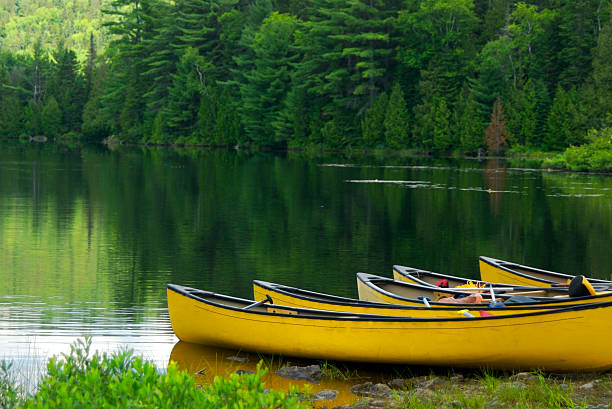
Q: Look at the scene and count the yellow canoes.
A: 5